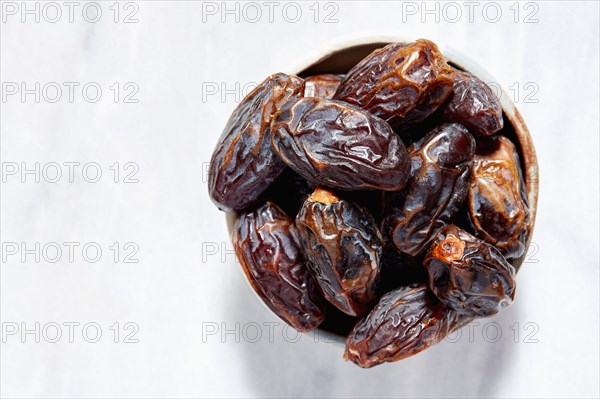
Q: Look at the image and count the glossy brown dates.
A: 11